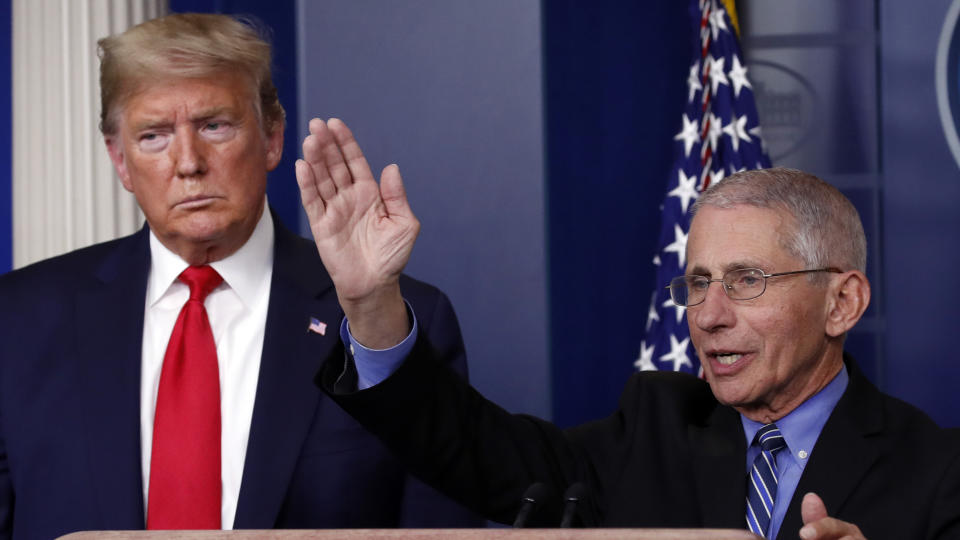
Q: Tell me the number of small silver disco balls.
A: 0